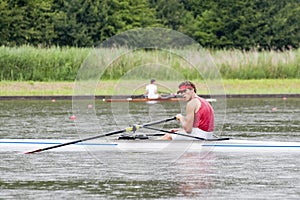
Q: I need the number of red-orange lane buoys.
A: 5